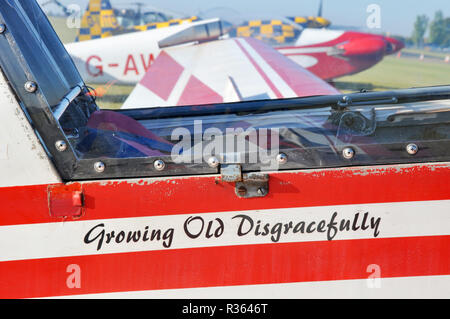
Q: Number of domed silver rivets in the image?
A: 9